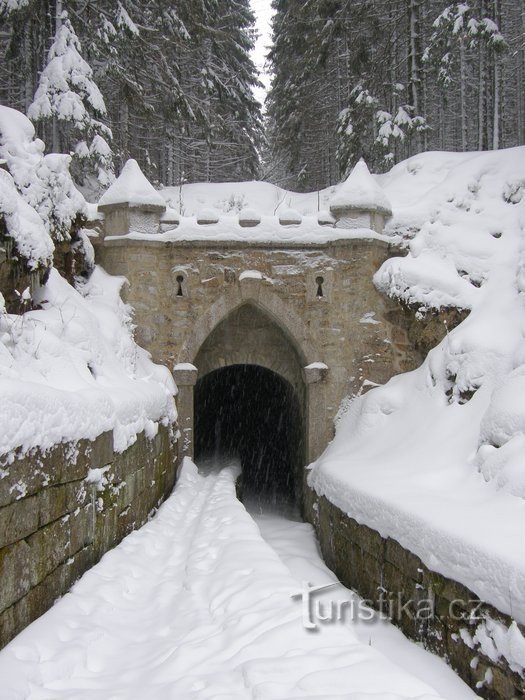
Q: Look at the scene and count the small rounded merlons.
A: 5